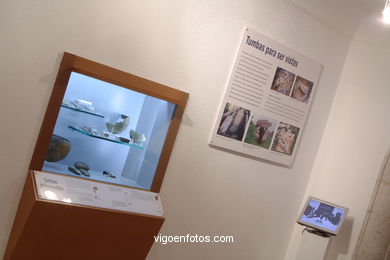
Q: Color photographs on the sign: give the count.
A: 5